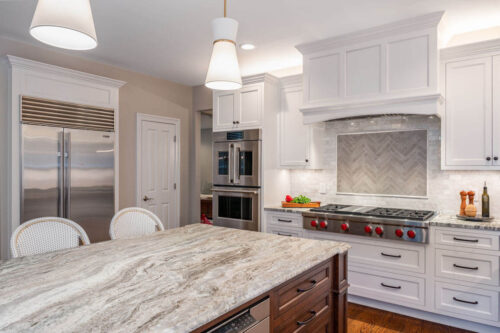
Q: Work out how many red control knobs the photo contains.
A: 7